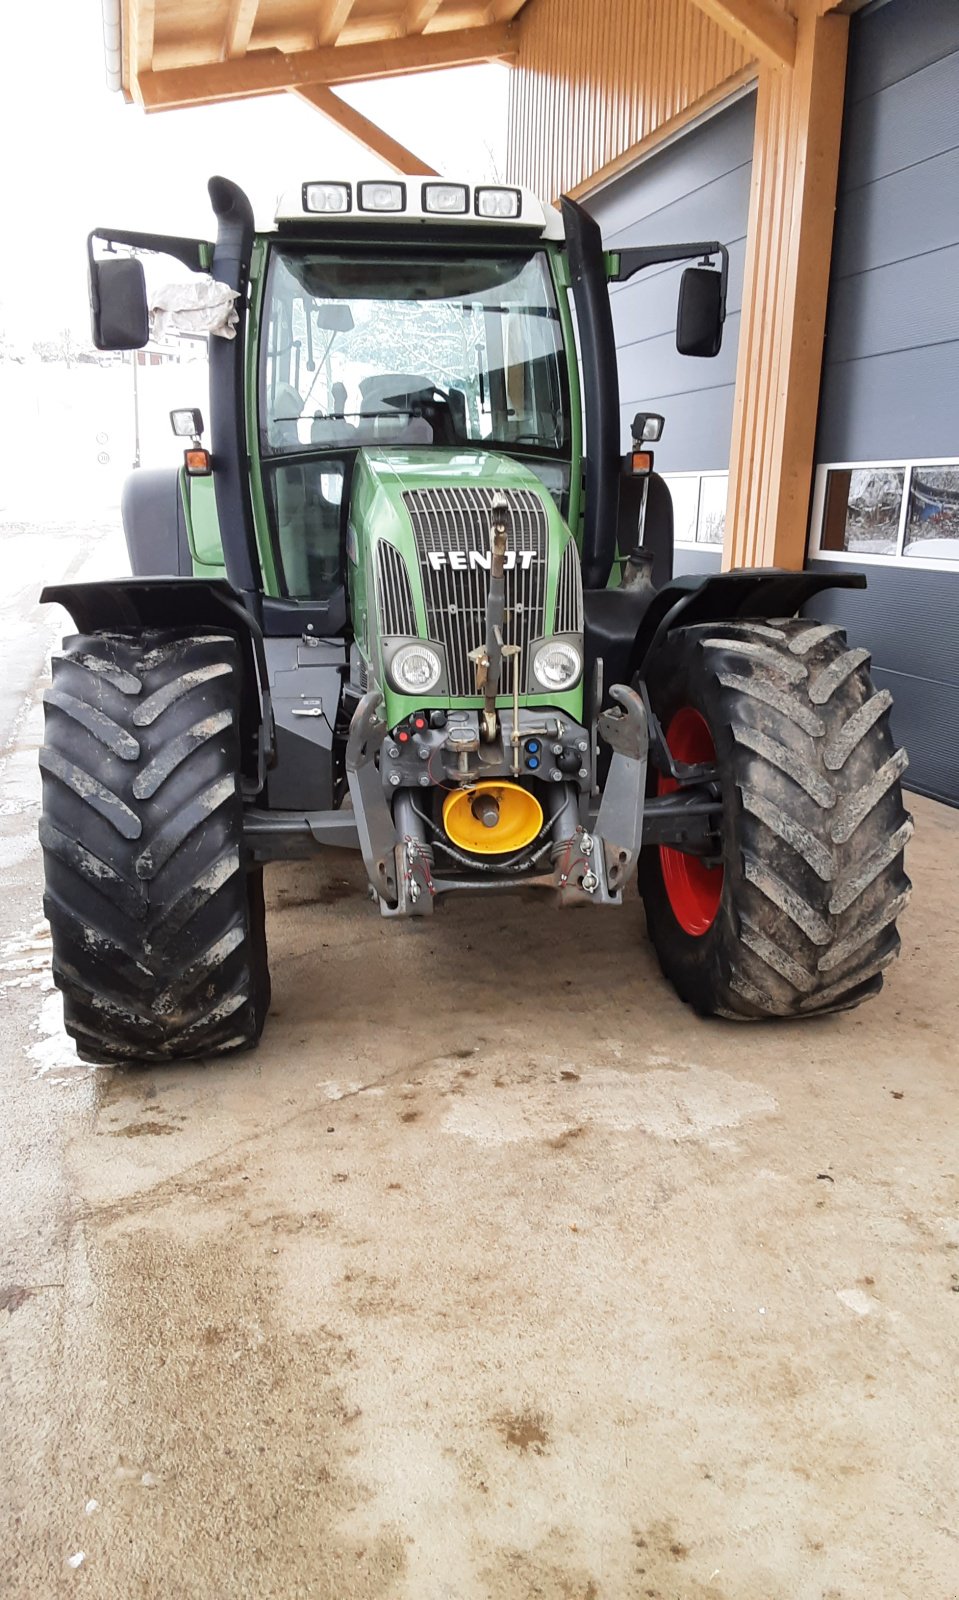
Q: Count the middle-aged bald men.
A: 0